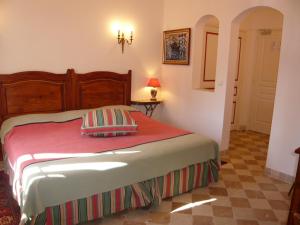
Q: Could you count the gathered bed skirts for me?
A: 1